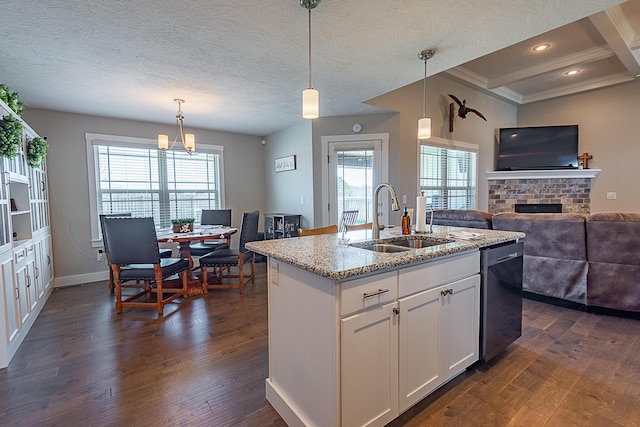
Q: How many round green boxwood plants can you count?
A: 2